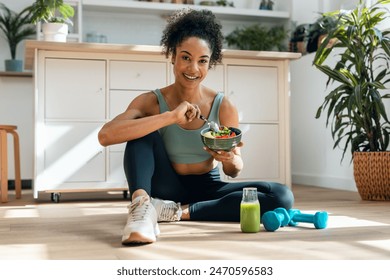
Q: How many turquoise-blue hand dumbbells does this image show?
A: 2